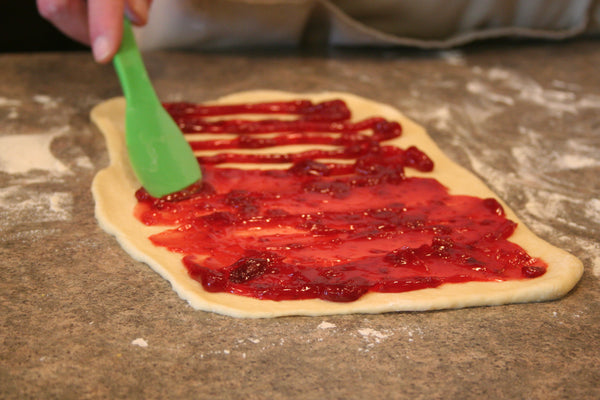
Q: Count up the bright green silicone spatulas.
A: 1